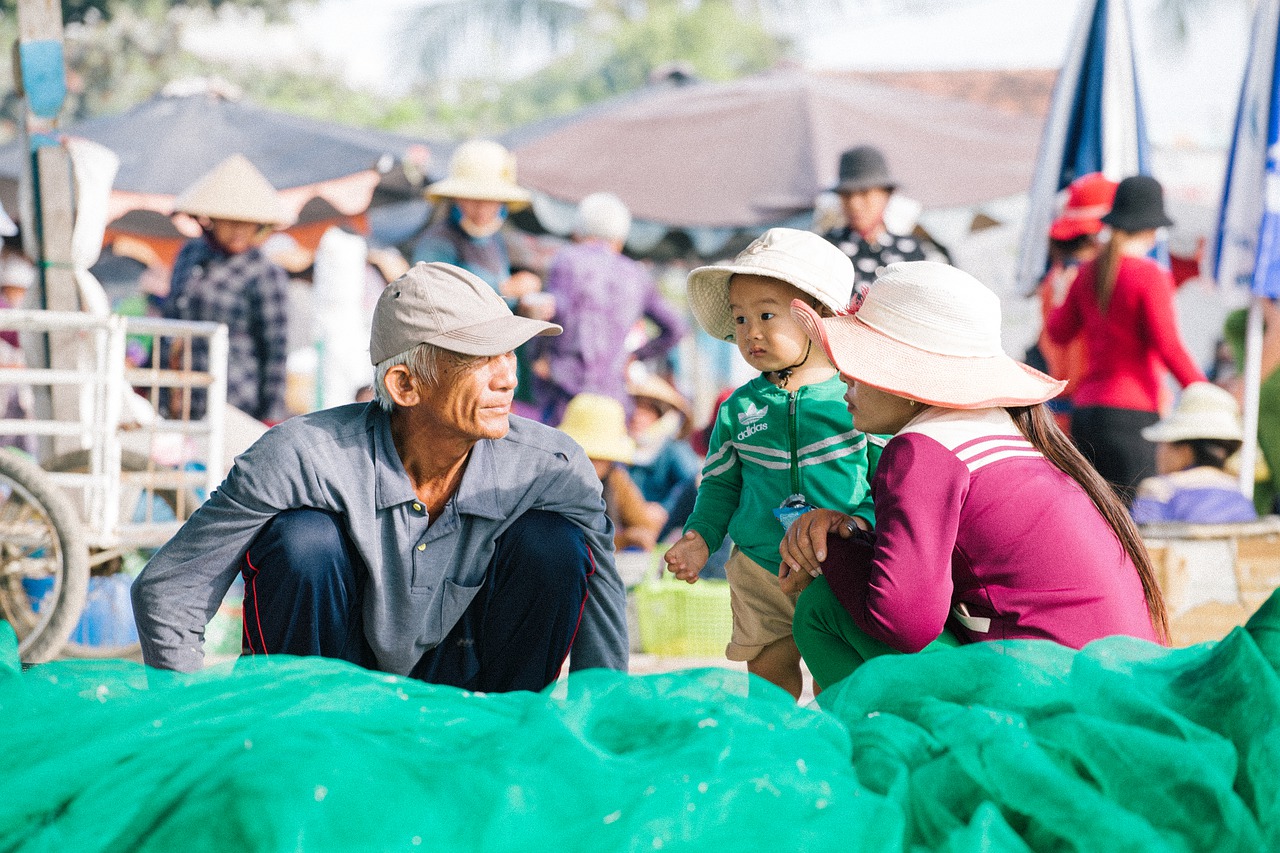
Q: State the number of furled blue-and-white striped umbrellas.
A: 2